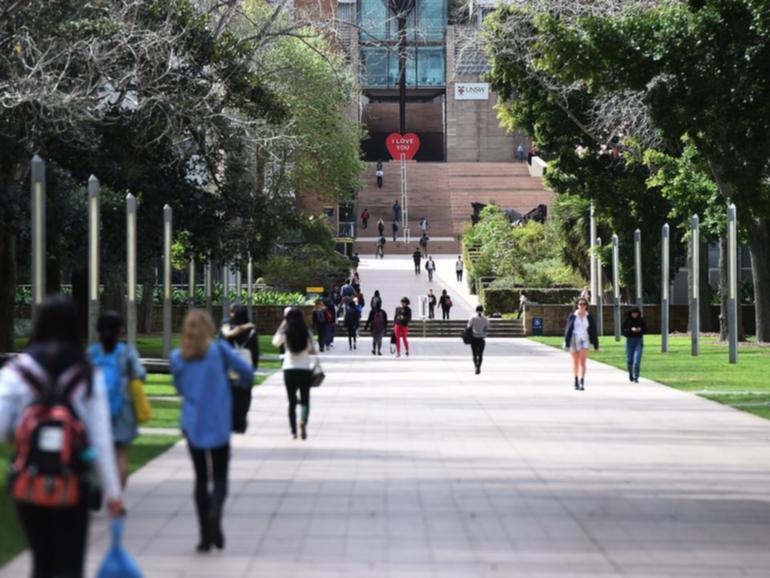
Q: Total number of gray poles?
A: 15